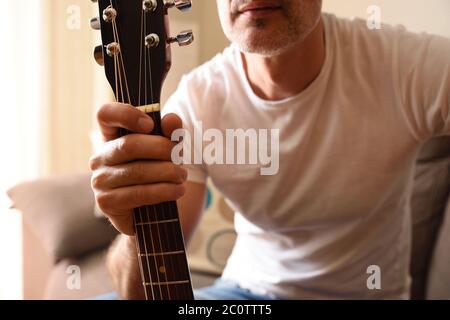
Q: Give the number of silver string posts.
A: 4